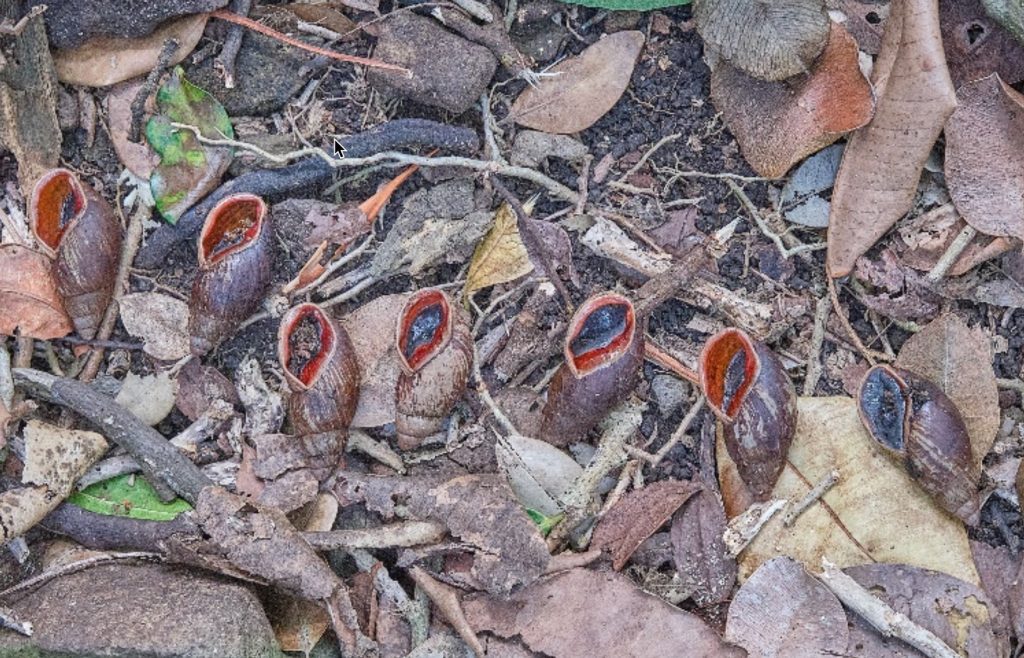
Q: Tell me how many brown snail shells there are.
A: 7